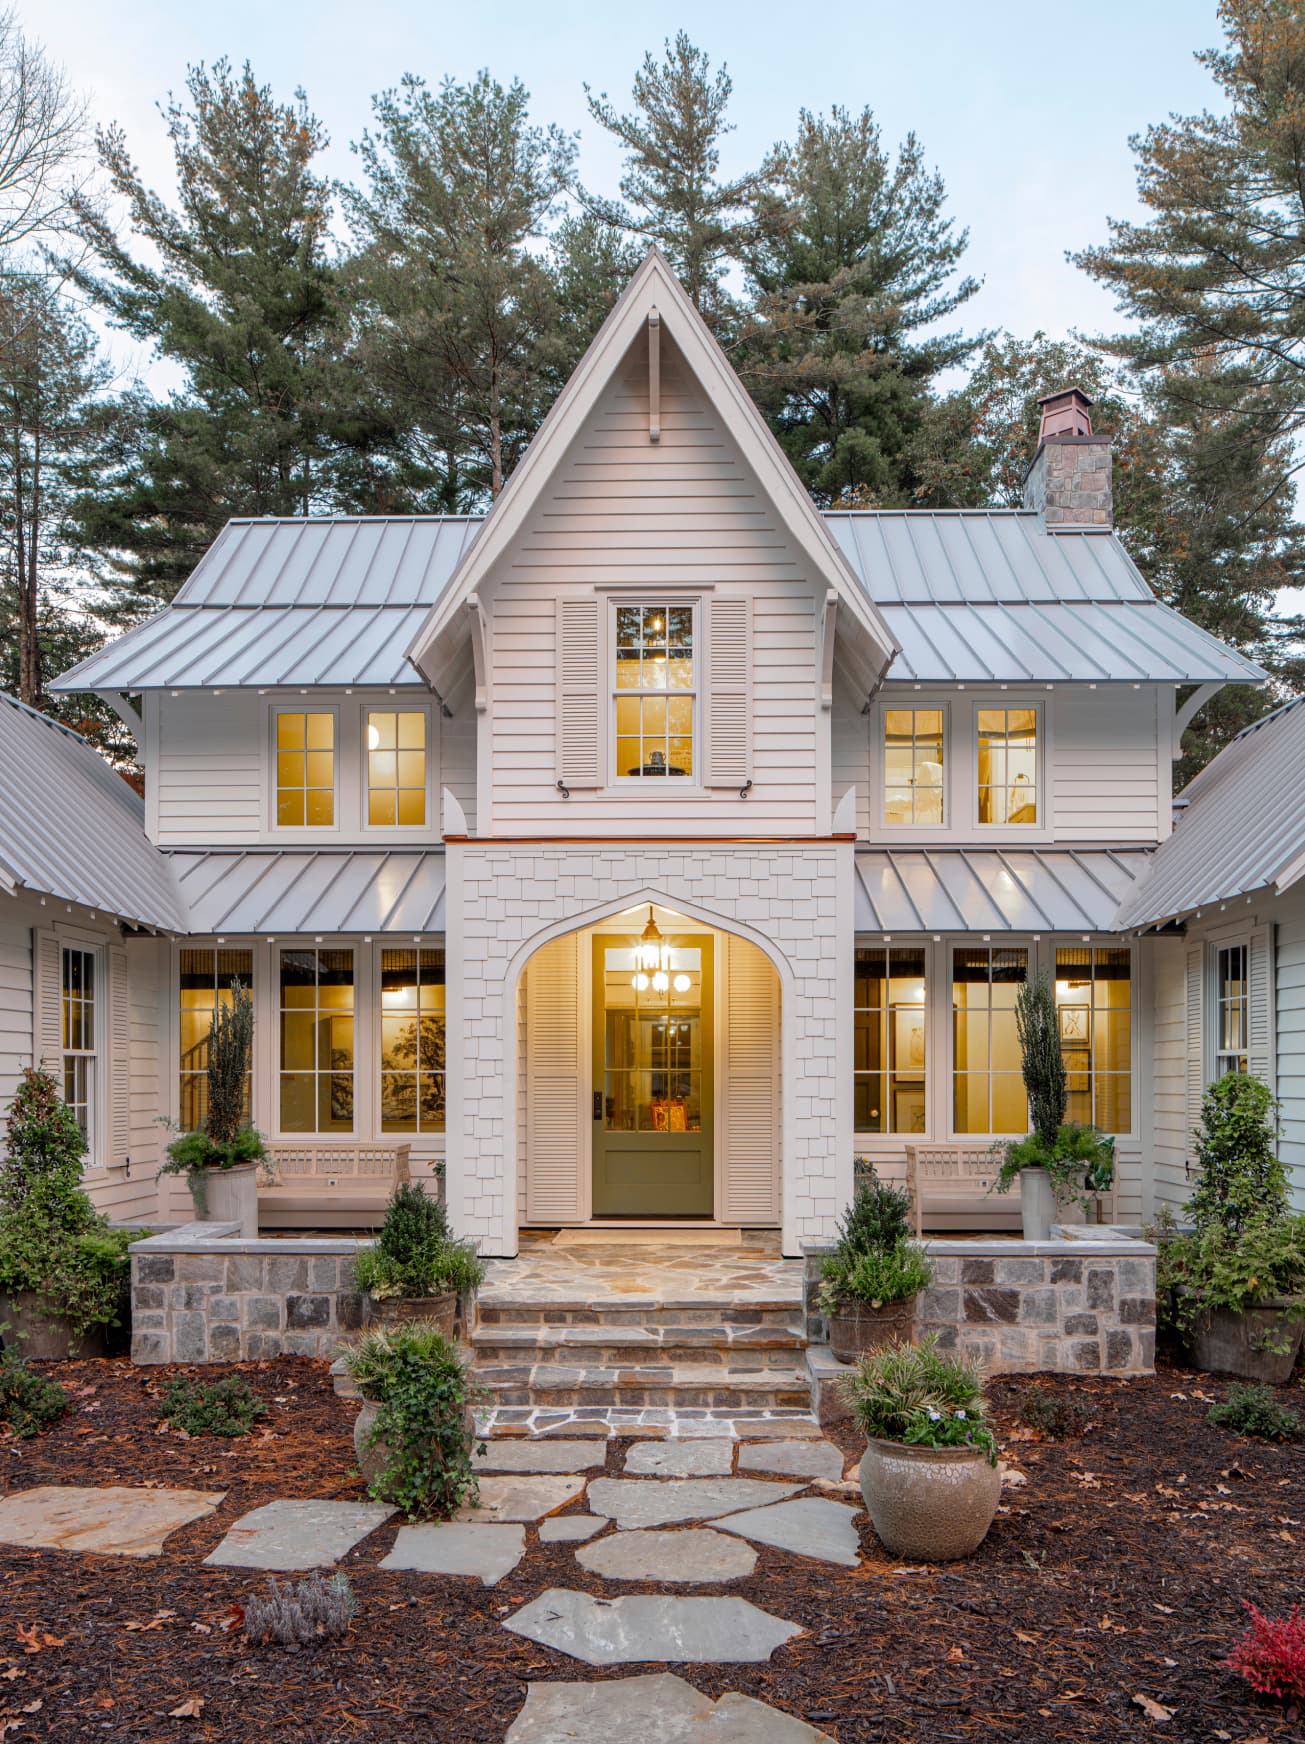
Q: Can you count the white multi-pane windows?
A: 13